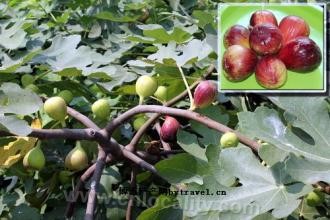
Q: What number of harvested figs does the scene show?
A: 7